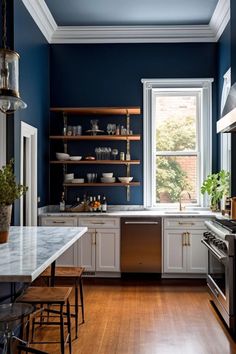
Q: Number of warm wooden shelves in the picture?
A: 4